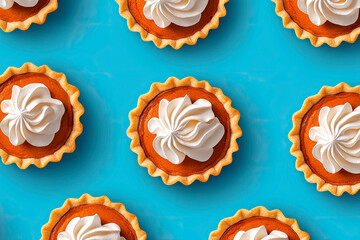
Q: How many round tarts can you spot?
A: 8